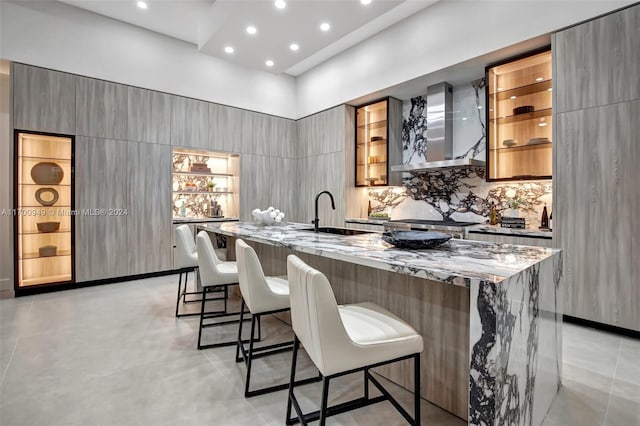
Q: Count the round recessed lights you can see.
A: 8